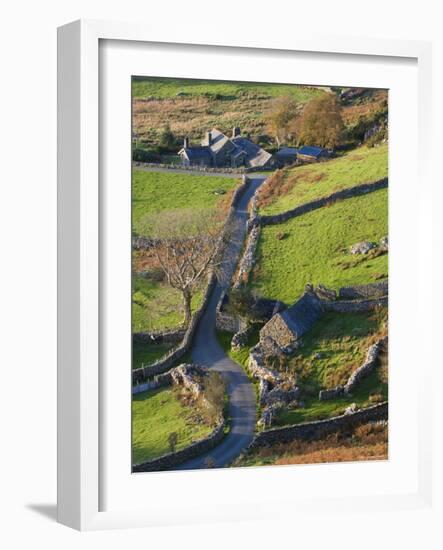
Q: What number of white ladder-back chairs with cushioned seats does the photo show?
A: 0